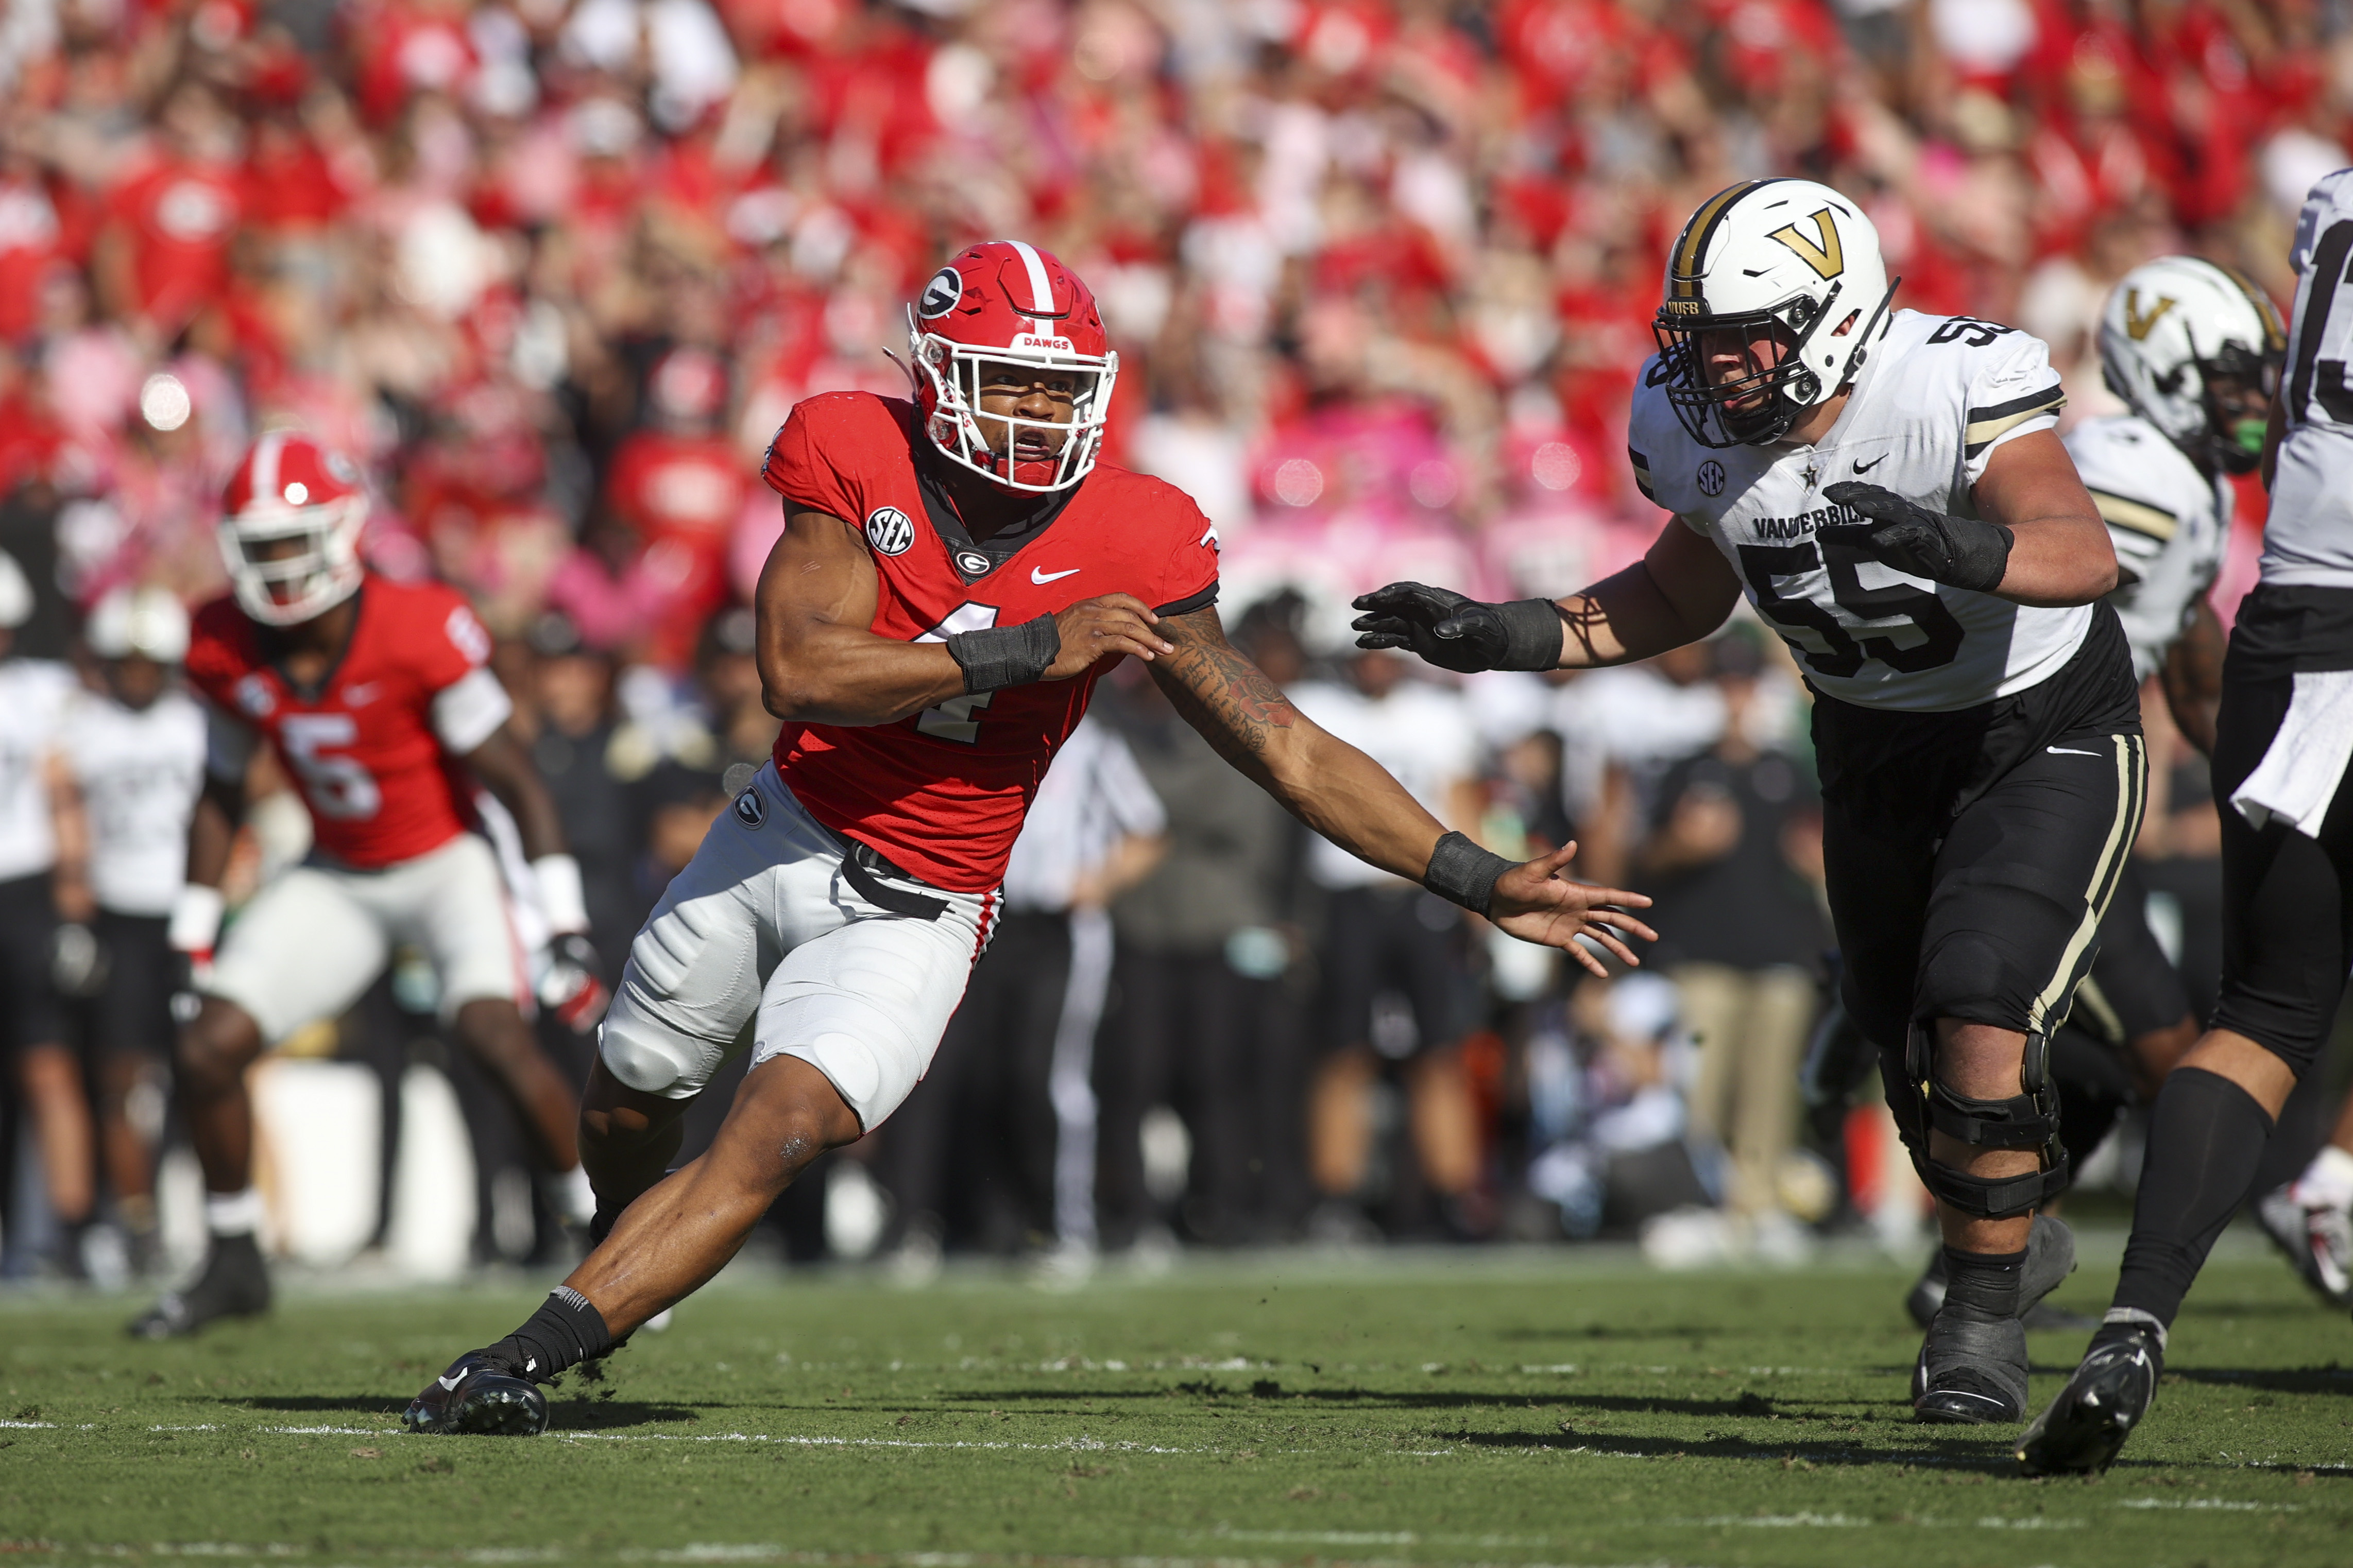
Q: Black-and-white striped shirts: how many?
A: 1